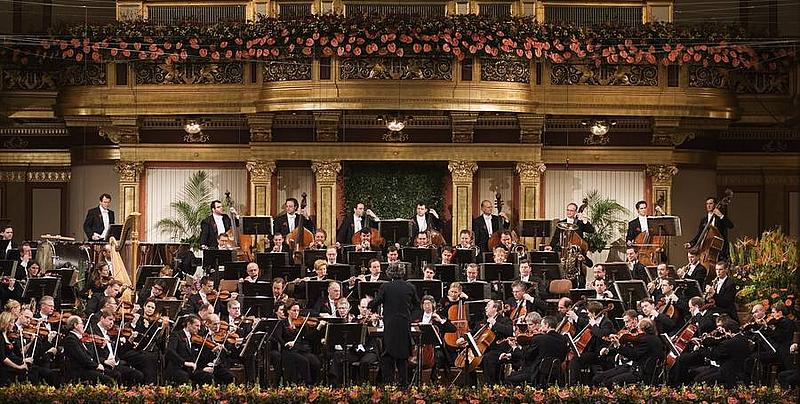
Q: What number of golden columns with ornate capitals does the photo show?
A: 6